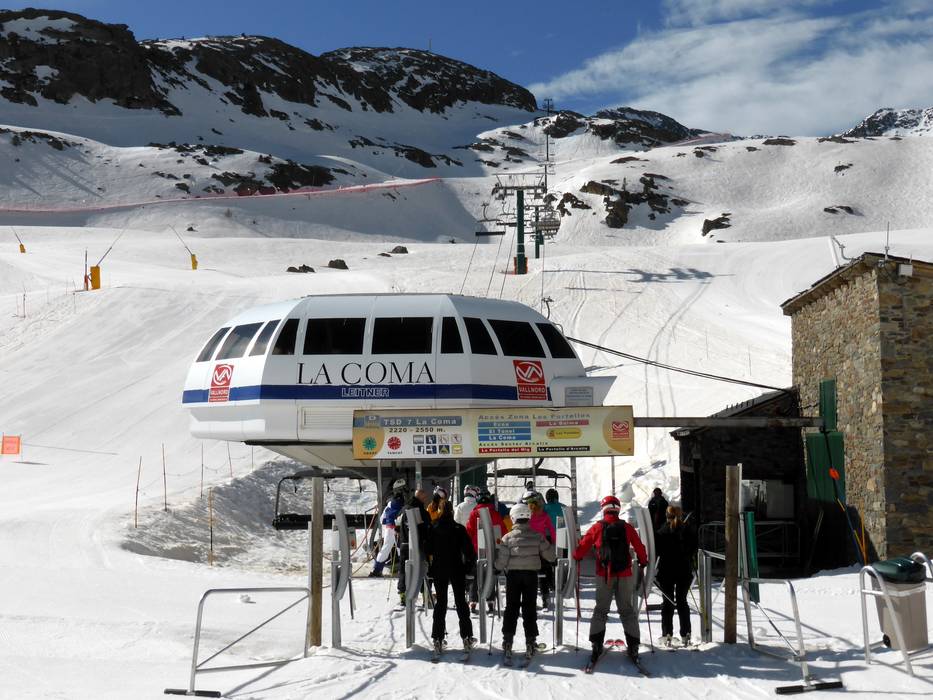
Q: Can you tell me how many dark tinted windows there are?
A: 10